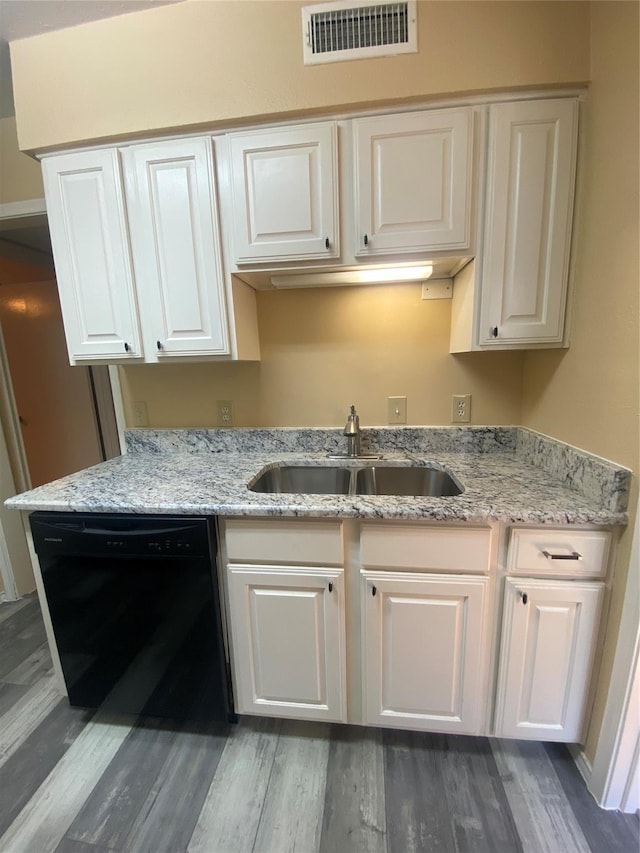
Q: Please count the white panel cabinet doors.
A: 8